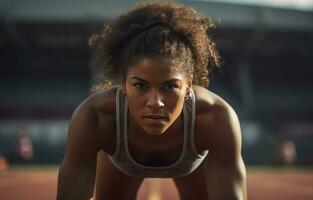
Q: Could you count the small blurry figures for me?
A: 2